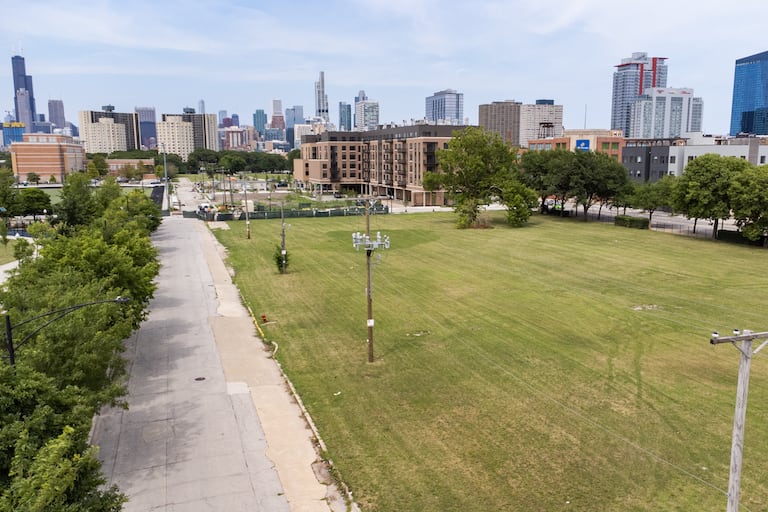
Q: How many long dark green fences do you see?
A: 1